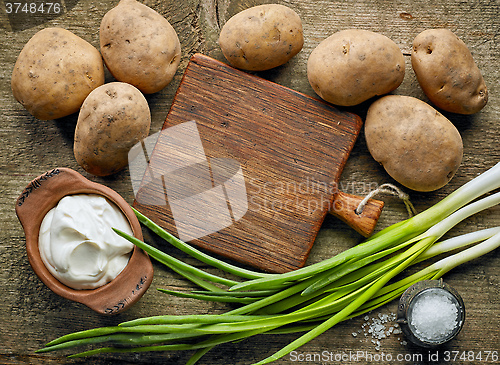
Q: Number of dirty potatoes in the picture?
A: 7